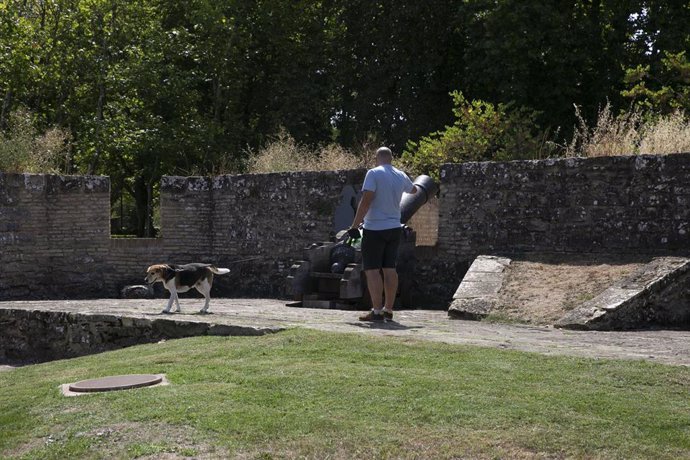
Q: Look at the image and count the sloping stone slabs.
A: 2